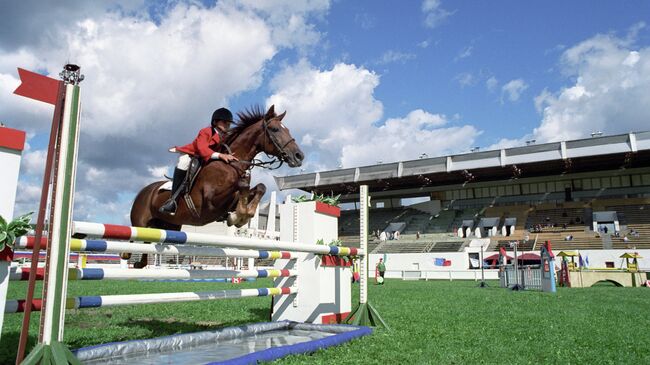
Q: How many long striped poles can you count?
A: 4